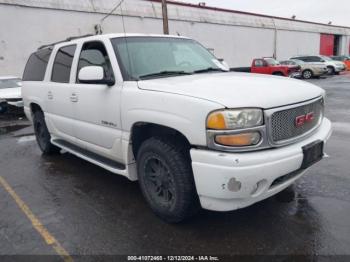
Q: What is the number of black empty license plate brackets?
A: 1